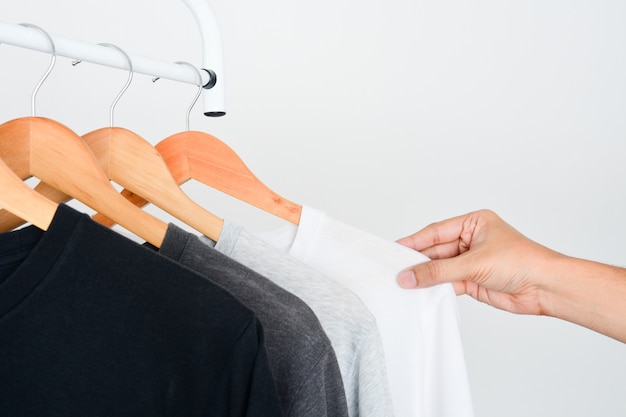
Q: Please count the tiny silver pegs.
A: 2